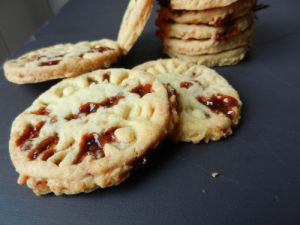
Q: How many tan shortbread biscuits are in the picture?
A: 9